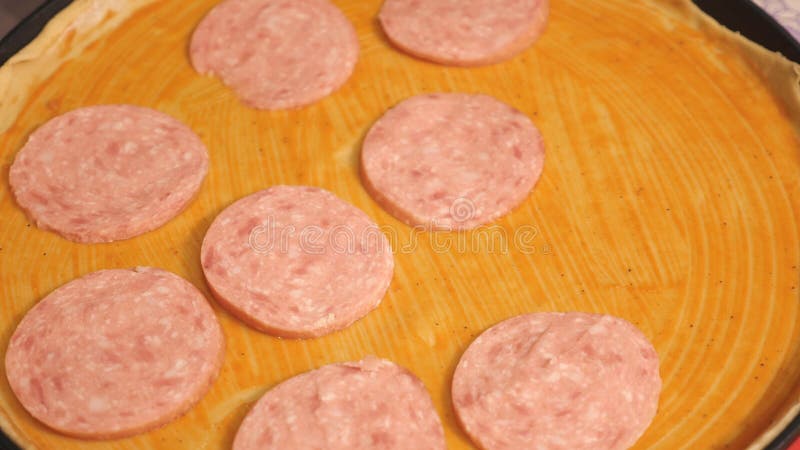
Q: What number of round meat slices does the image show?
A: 8